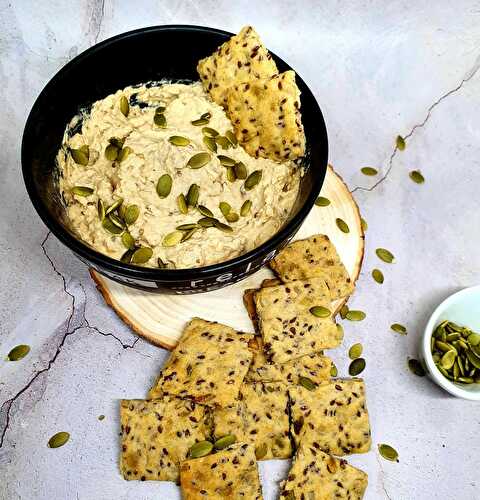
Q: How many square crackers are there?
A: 11